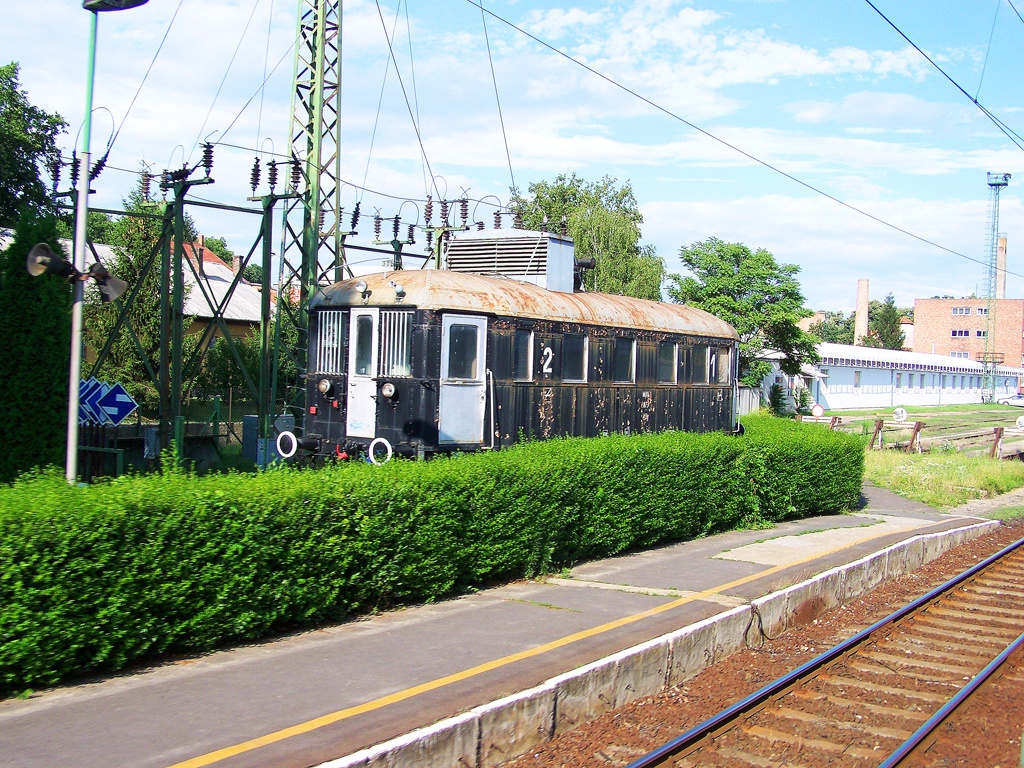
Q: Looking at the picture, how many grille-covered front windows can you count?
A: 2